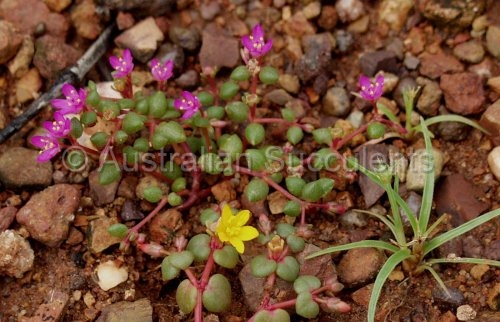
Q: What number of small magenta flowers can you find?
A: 8